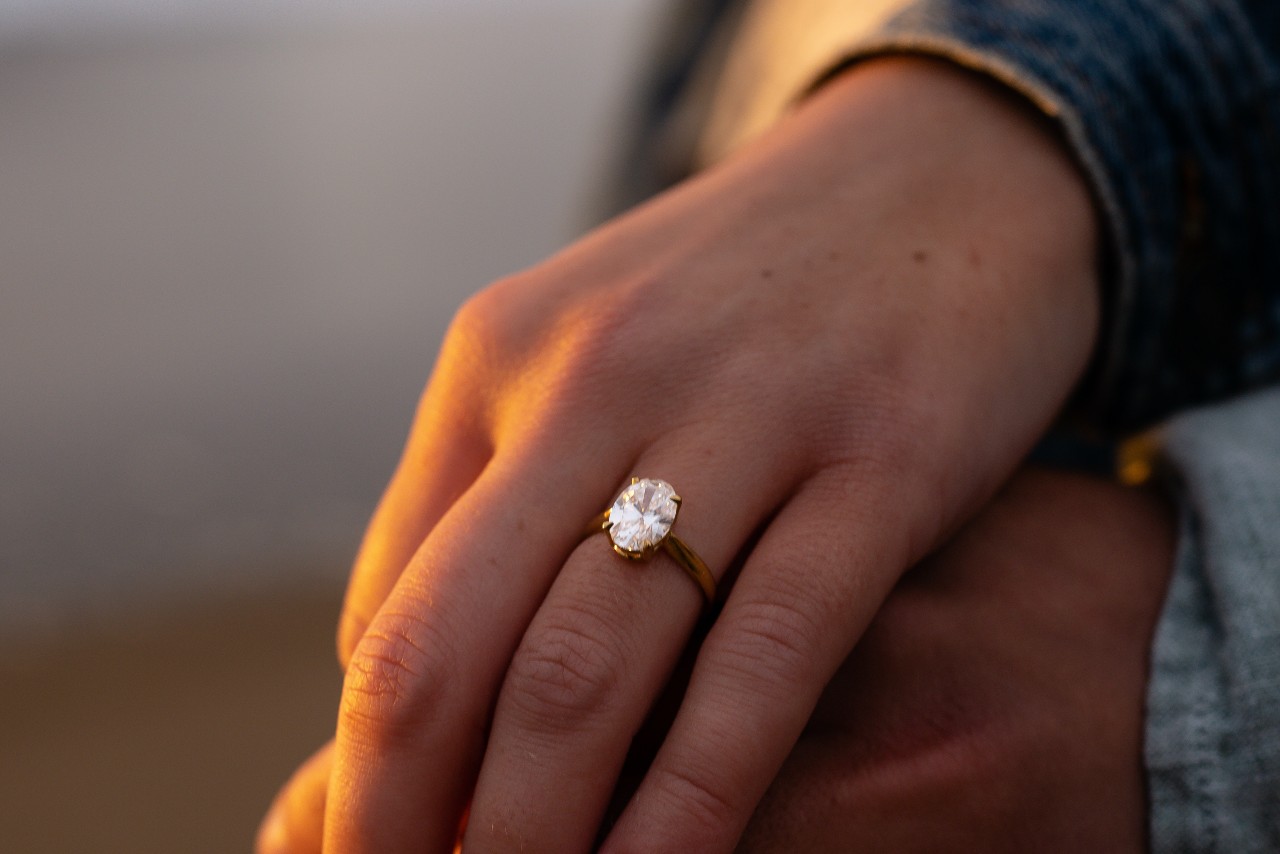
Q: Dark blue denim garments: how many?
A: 1